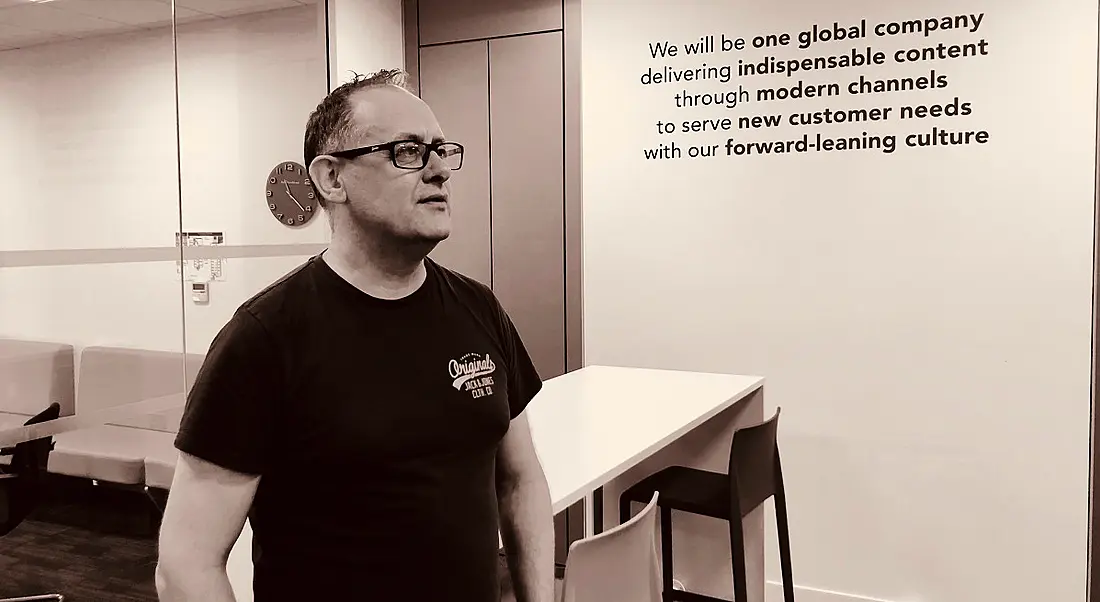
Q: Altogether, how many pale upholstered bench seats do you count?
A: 2